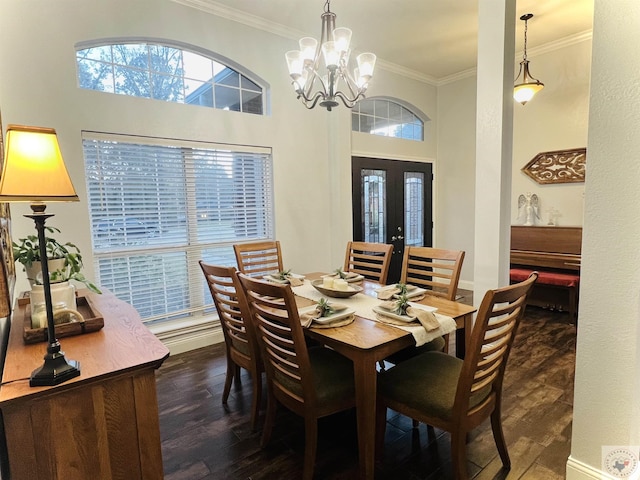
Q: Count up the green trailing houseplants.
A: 1